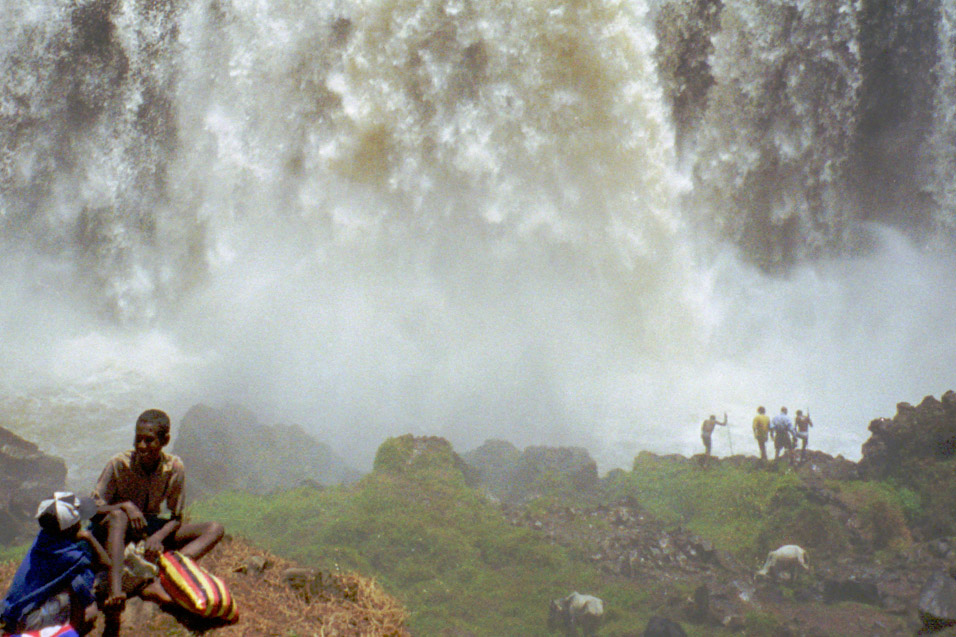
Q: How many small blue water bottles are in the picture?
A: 0